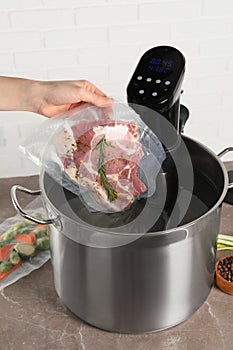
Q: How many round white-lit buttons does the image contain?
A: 6